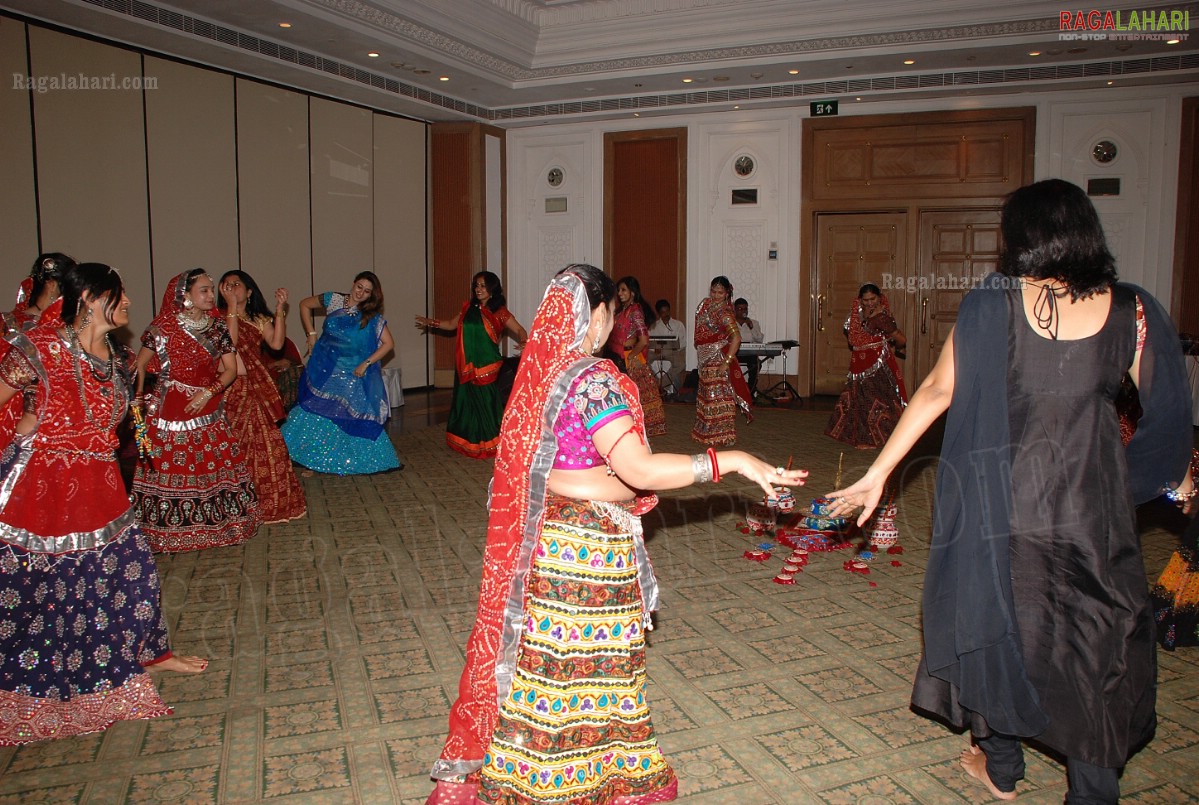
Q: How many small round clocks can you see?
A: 3